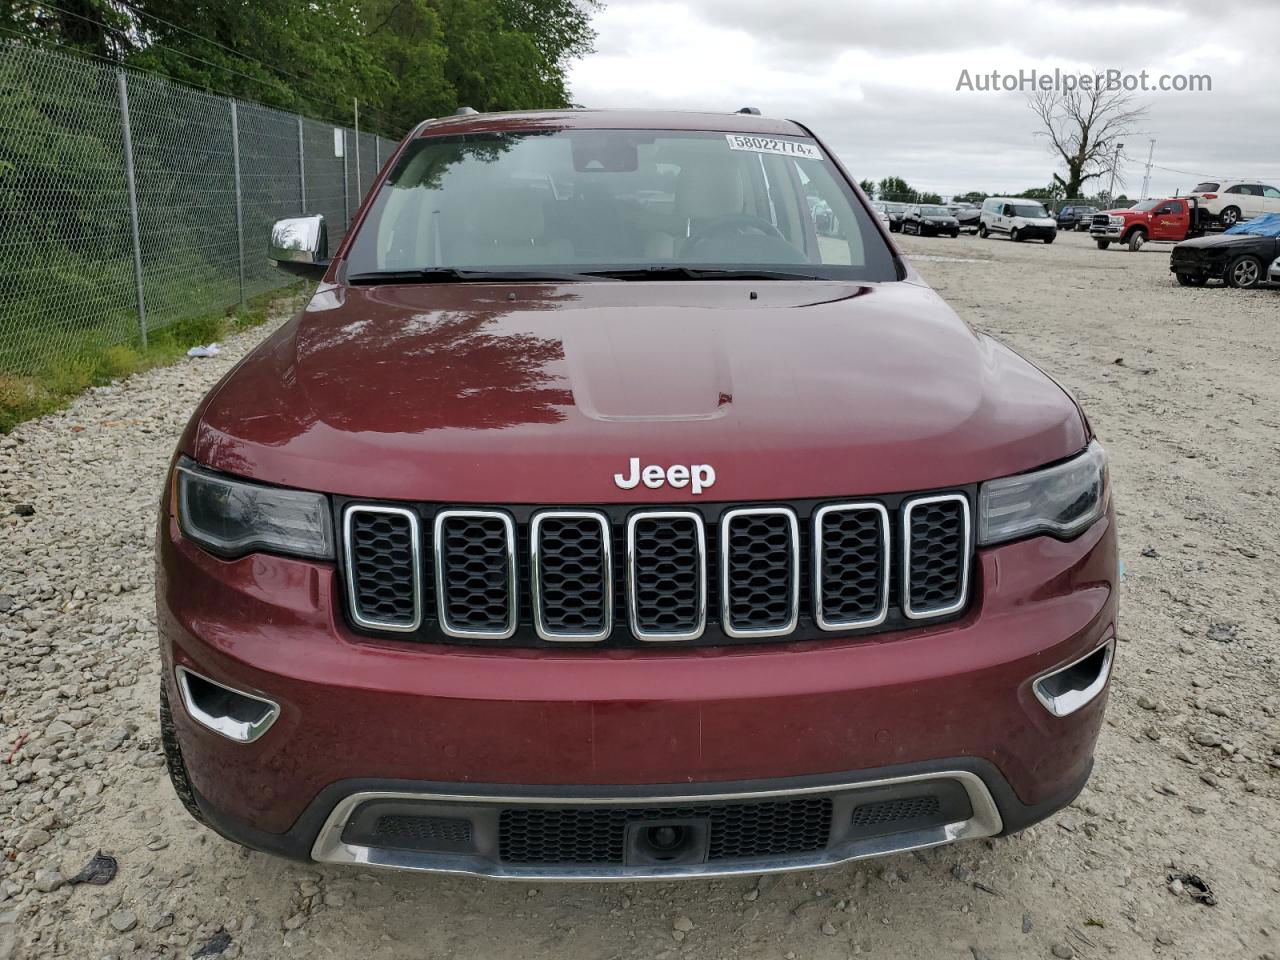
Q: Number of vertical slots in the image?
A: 7